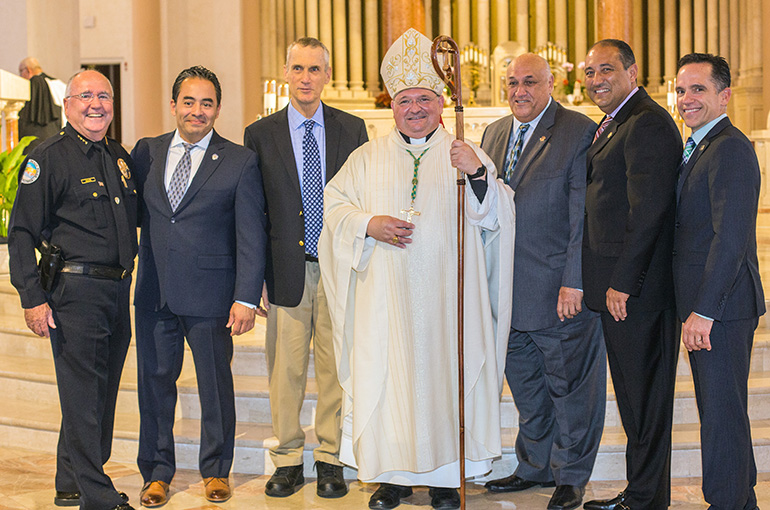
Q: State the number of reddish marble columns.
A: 2